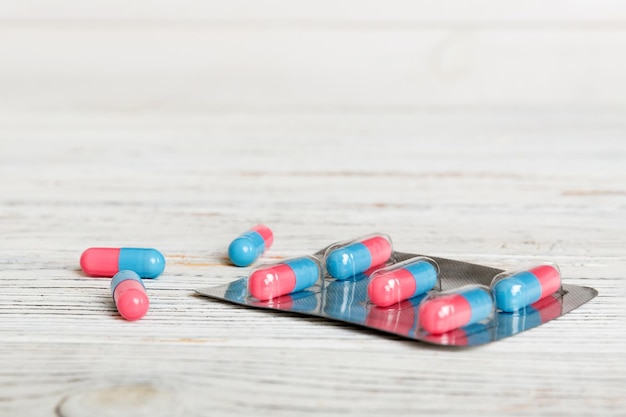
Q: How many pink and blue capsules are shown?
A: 8